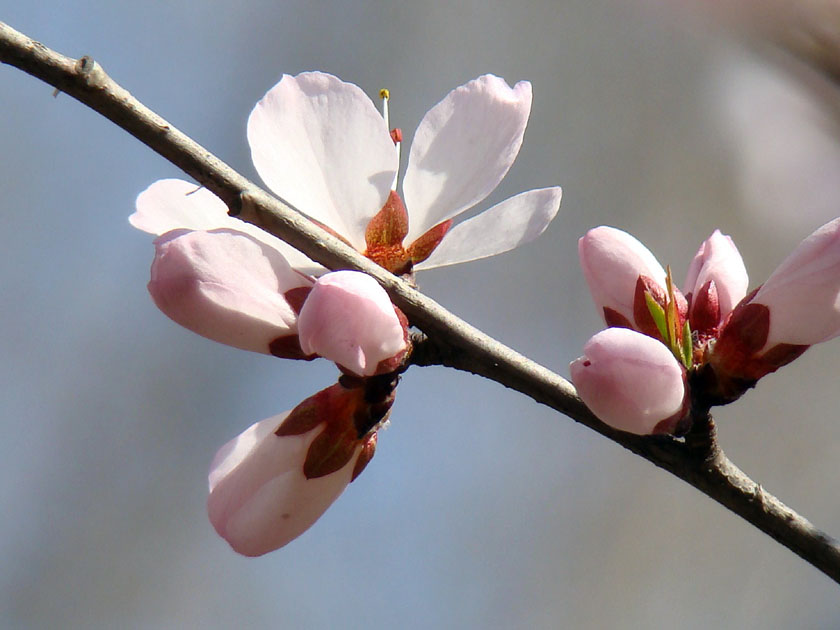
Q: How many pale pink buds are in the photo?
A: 7